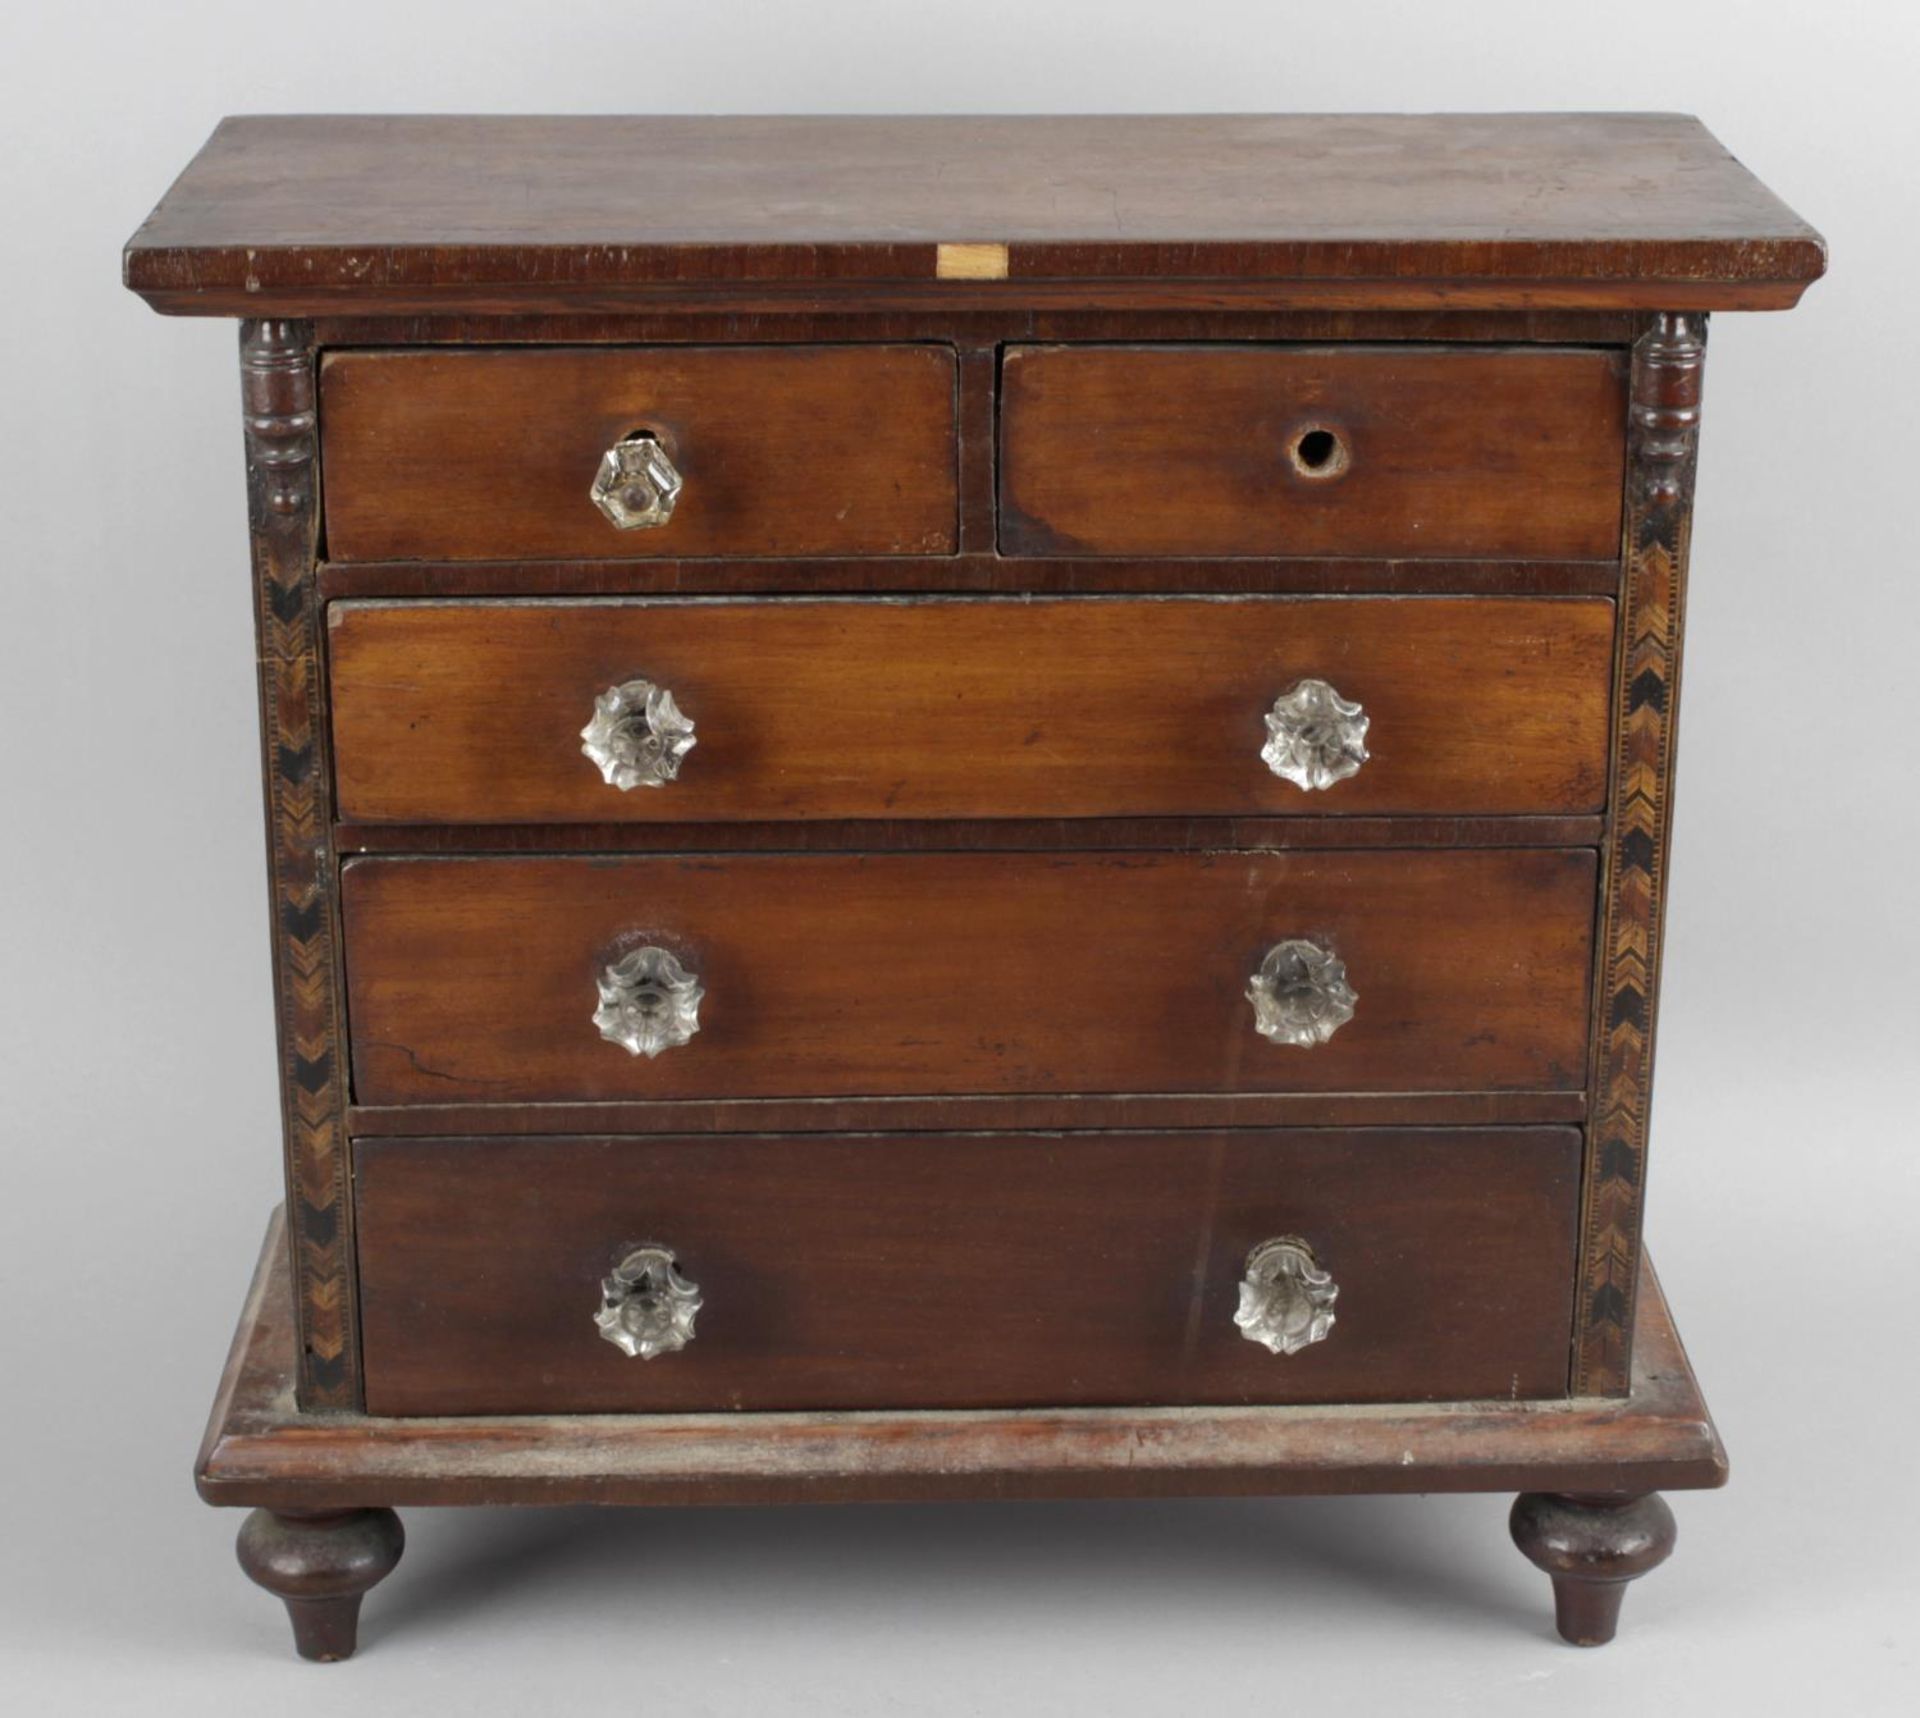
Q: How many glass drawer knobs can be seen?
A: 7